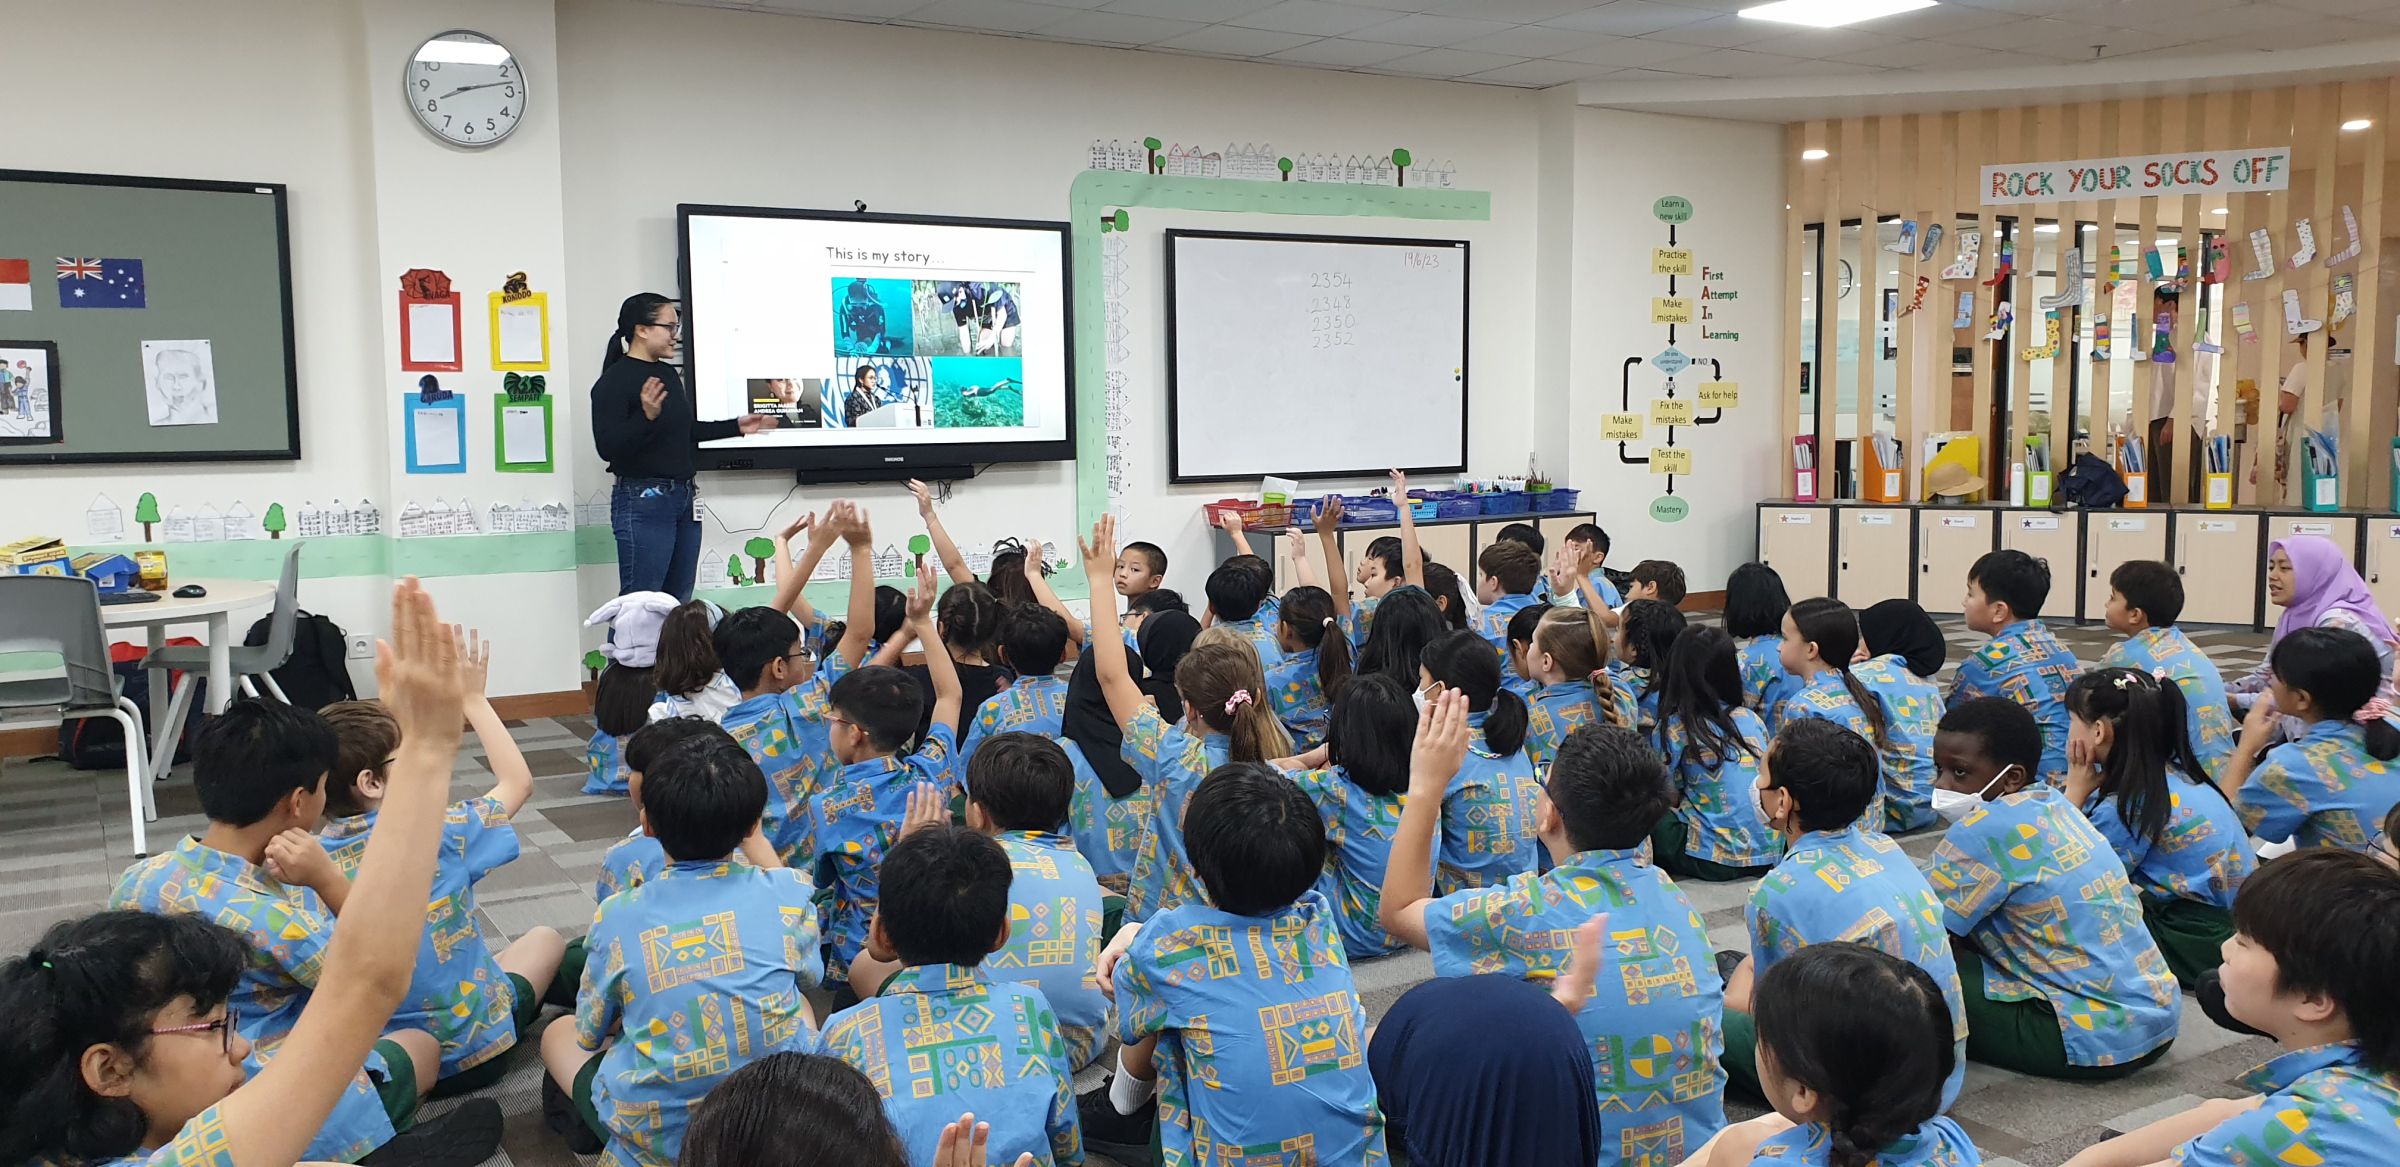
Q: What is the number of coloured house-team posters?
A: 4